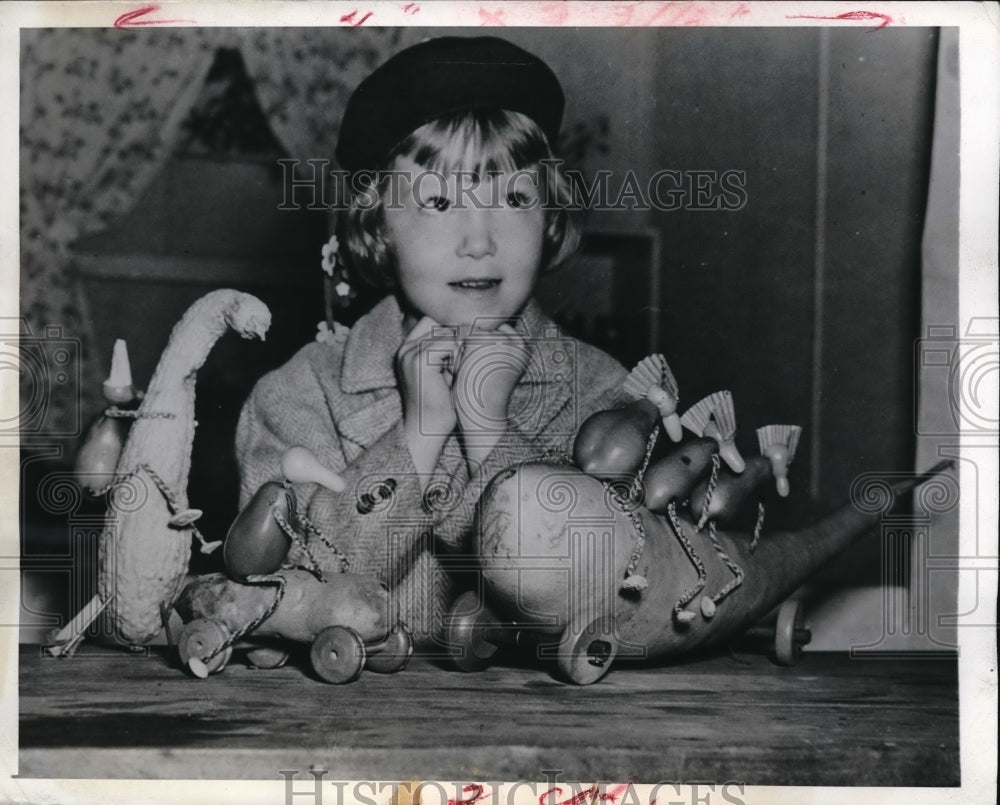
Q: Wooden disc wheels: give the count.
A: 7